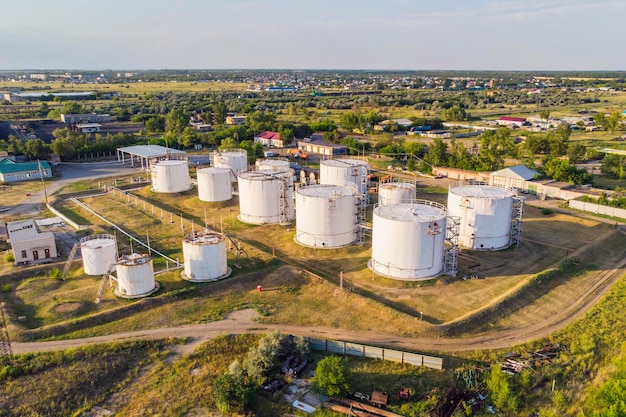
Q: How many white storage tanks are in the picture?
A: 13